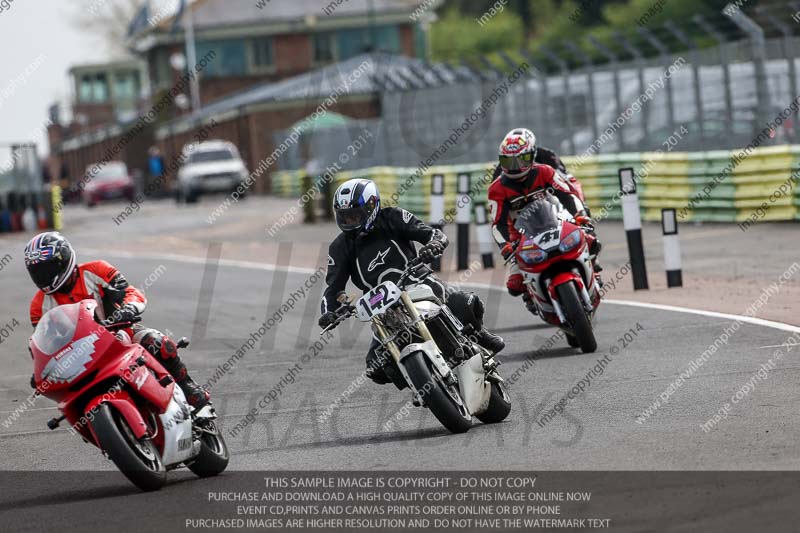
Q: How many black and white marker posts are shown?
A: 5